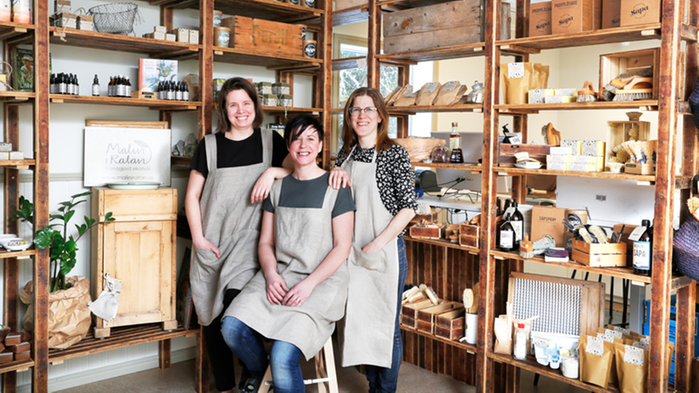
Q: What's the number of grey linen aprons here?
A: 3